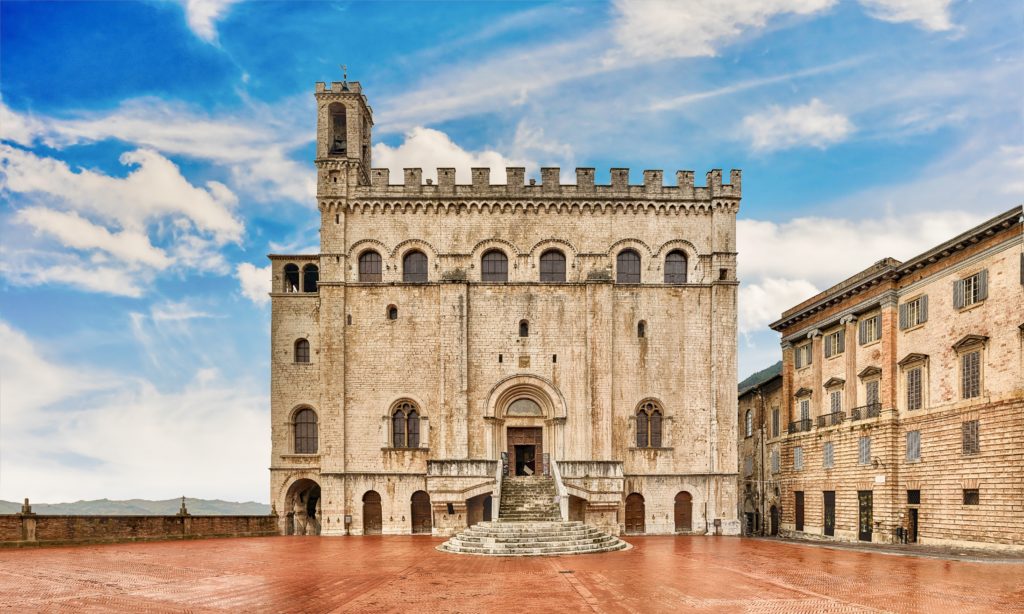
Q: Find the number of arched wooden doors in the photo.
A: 4